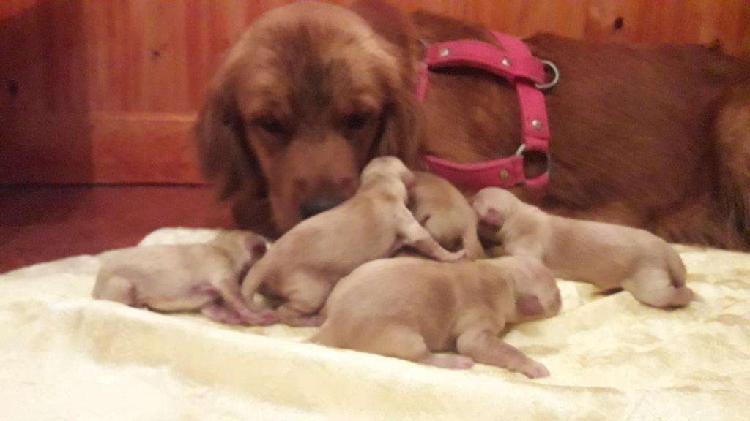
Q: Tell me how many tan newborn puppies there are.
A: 5